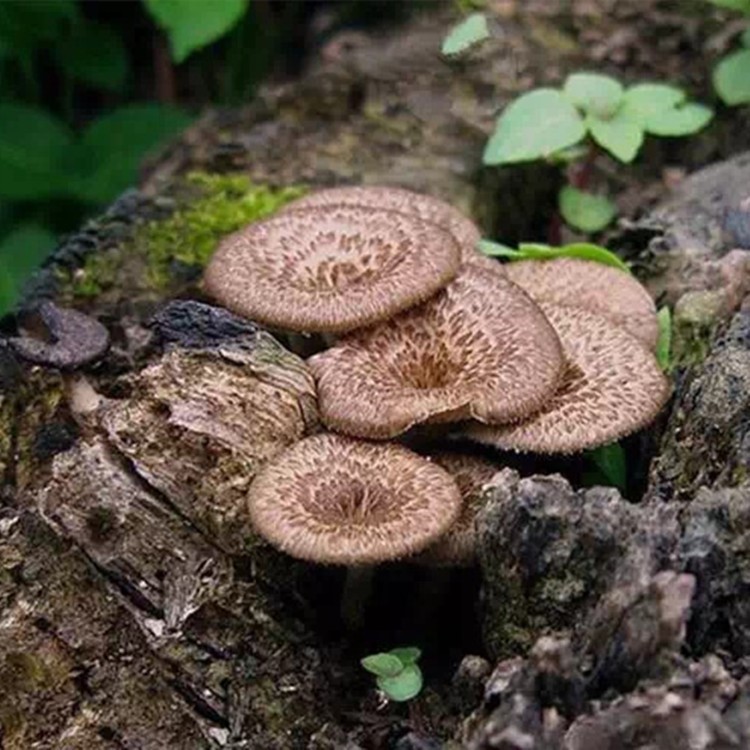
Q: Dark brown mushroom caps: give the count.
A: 1